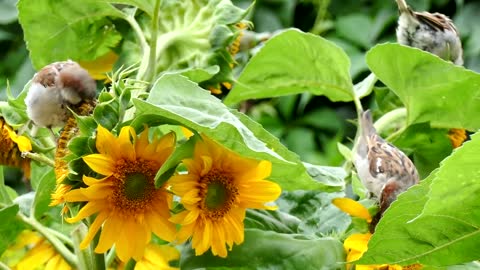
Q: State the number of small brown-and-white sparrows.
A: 3